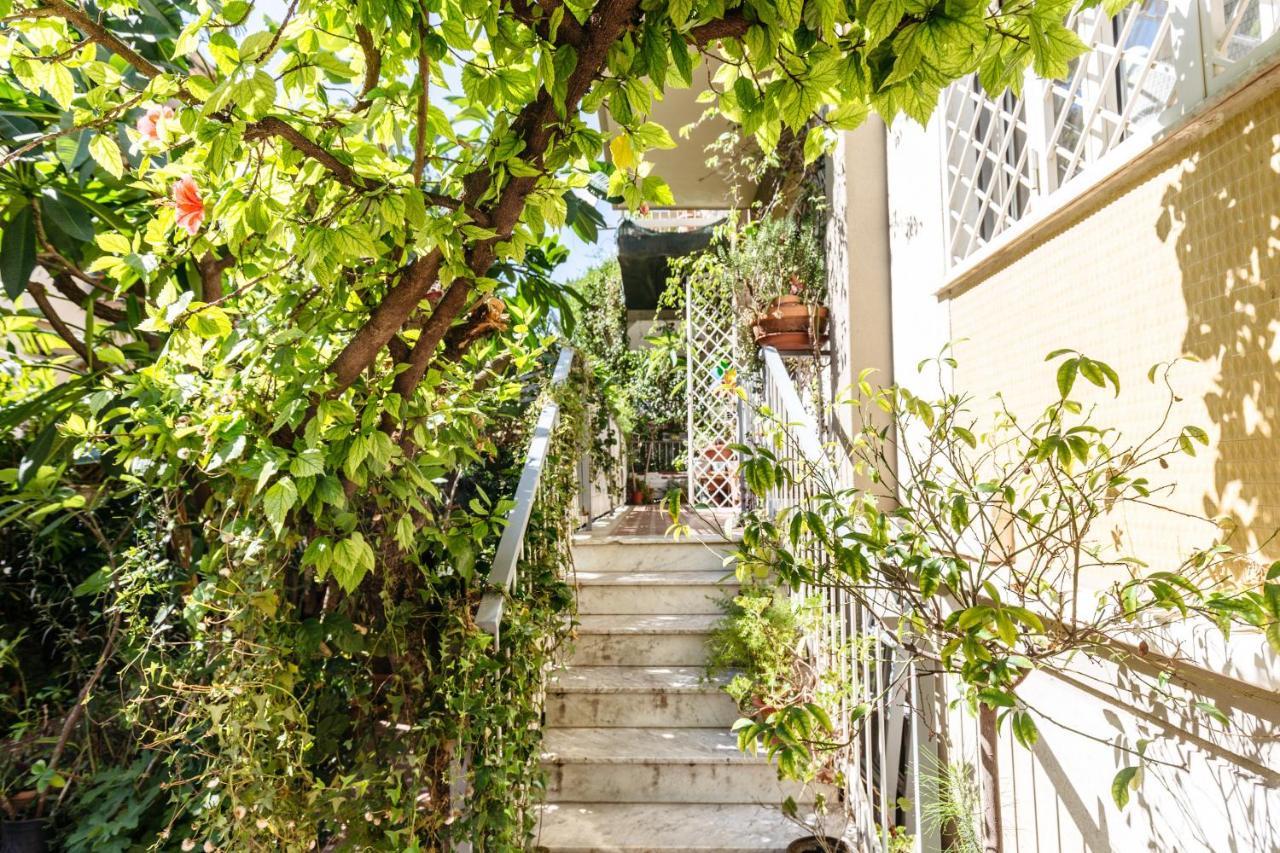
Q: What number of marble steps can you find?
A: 6